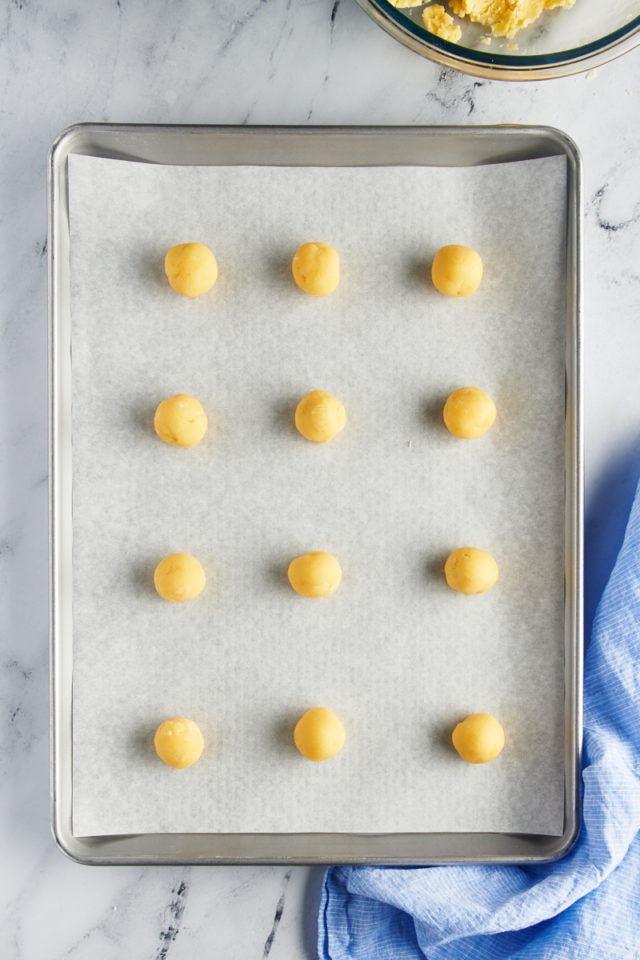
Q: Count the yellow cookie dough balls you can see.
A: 12